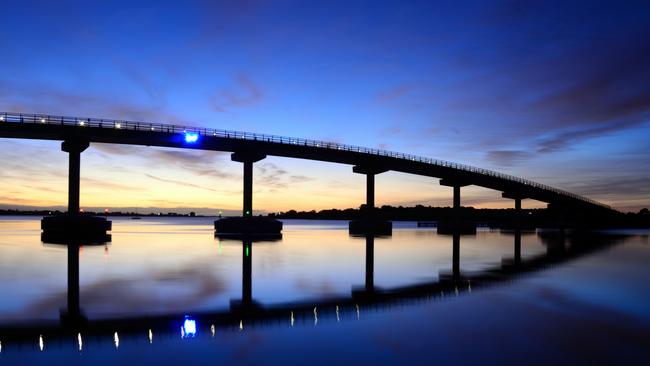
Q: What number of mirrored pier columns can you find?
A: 5